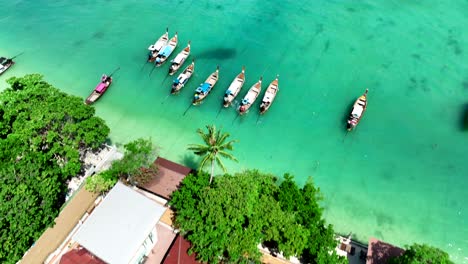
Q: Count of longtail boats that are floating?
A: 11